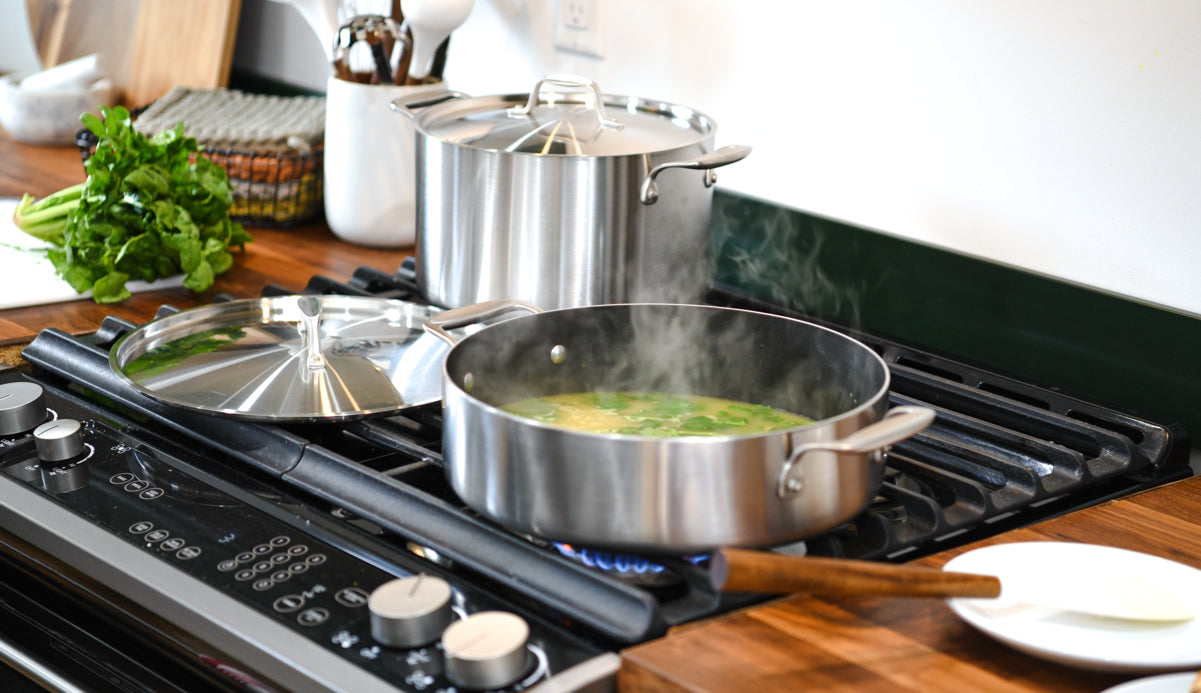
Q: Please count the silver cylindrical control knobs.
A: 4